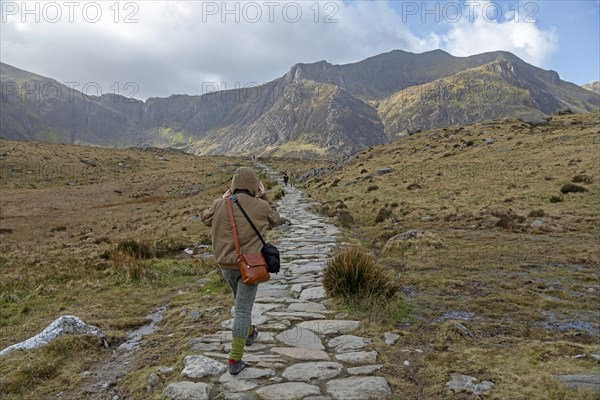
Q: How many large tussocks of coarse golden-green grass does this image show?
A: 1